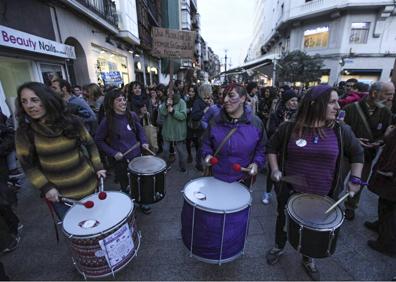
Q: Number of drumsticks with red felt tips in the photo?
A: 4